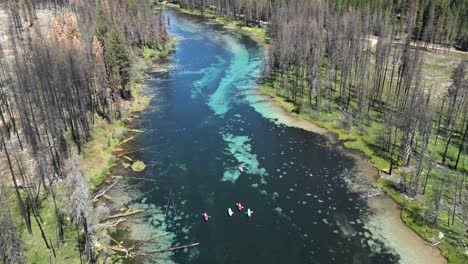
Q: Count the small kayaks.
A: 5